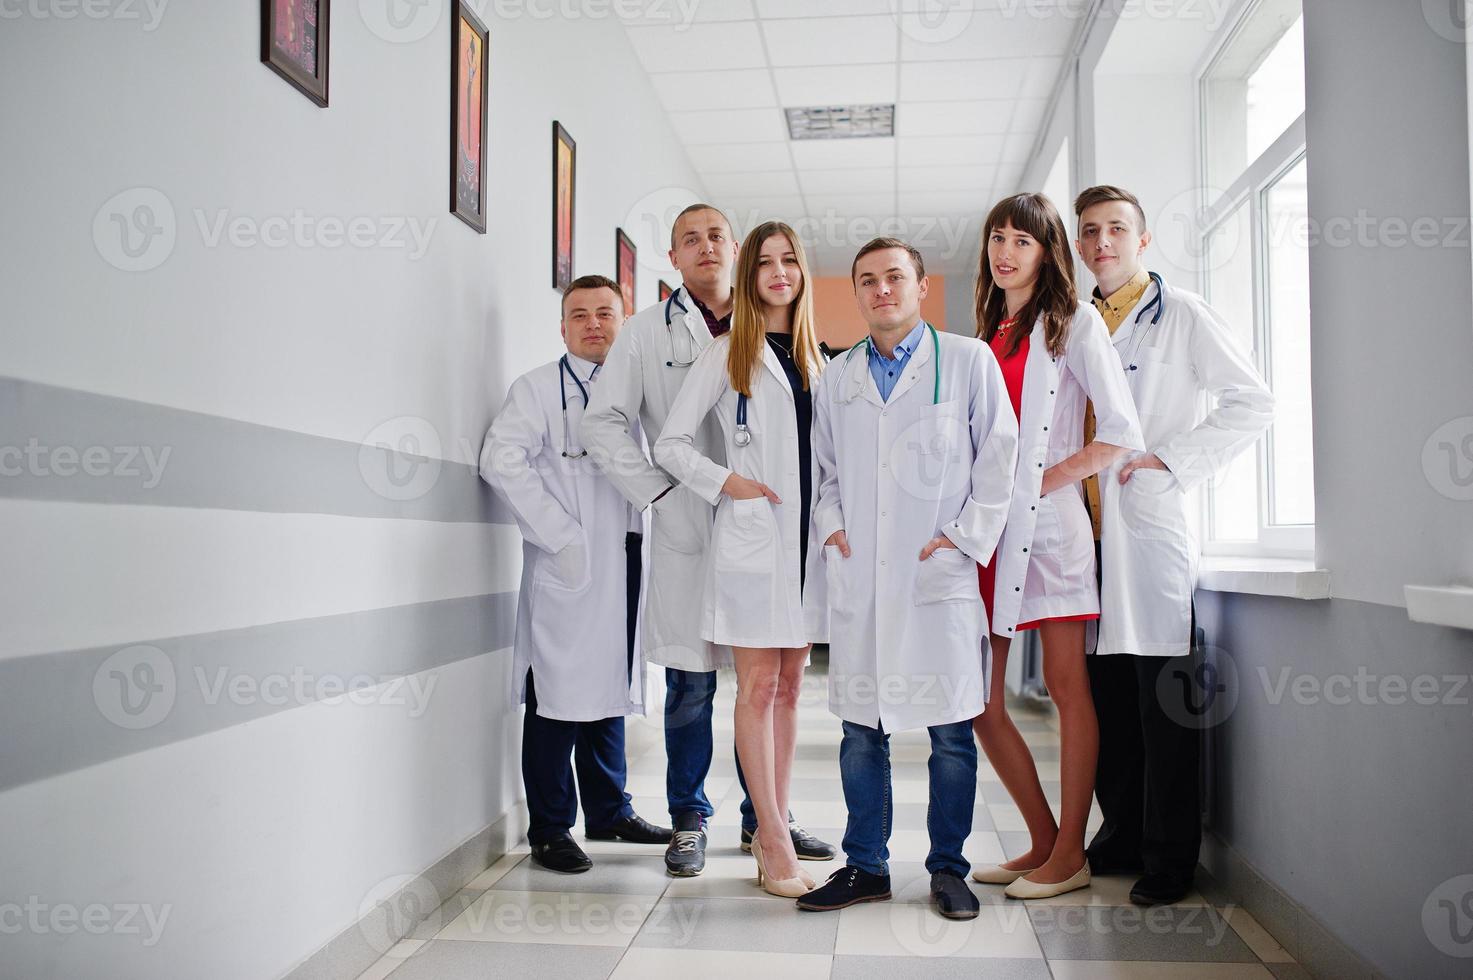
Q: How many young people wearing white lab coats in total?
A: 6